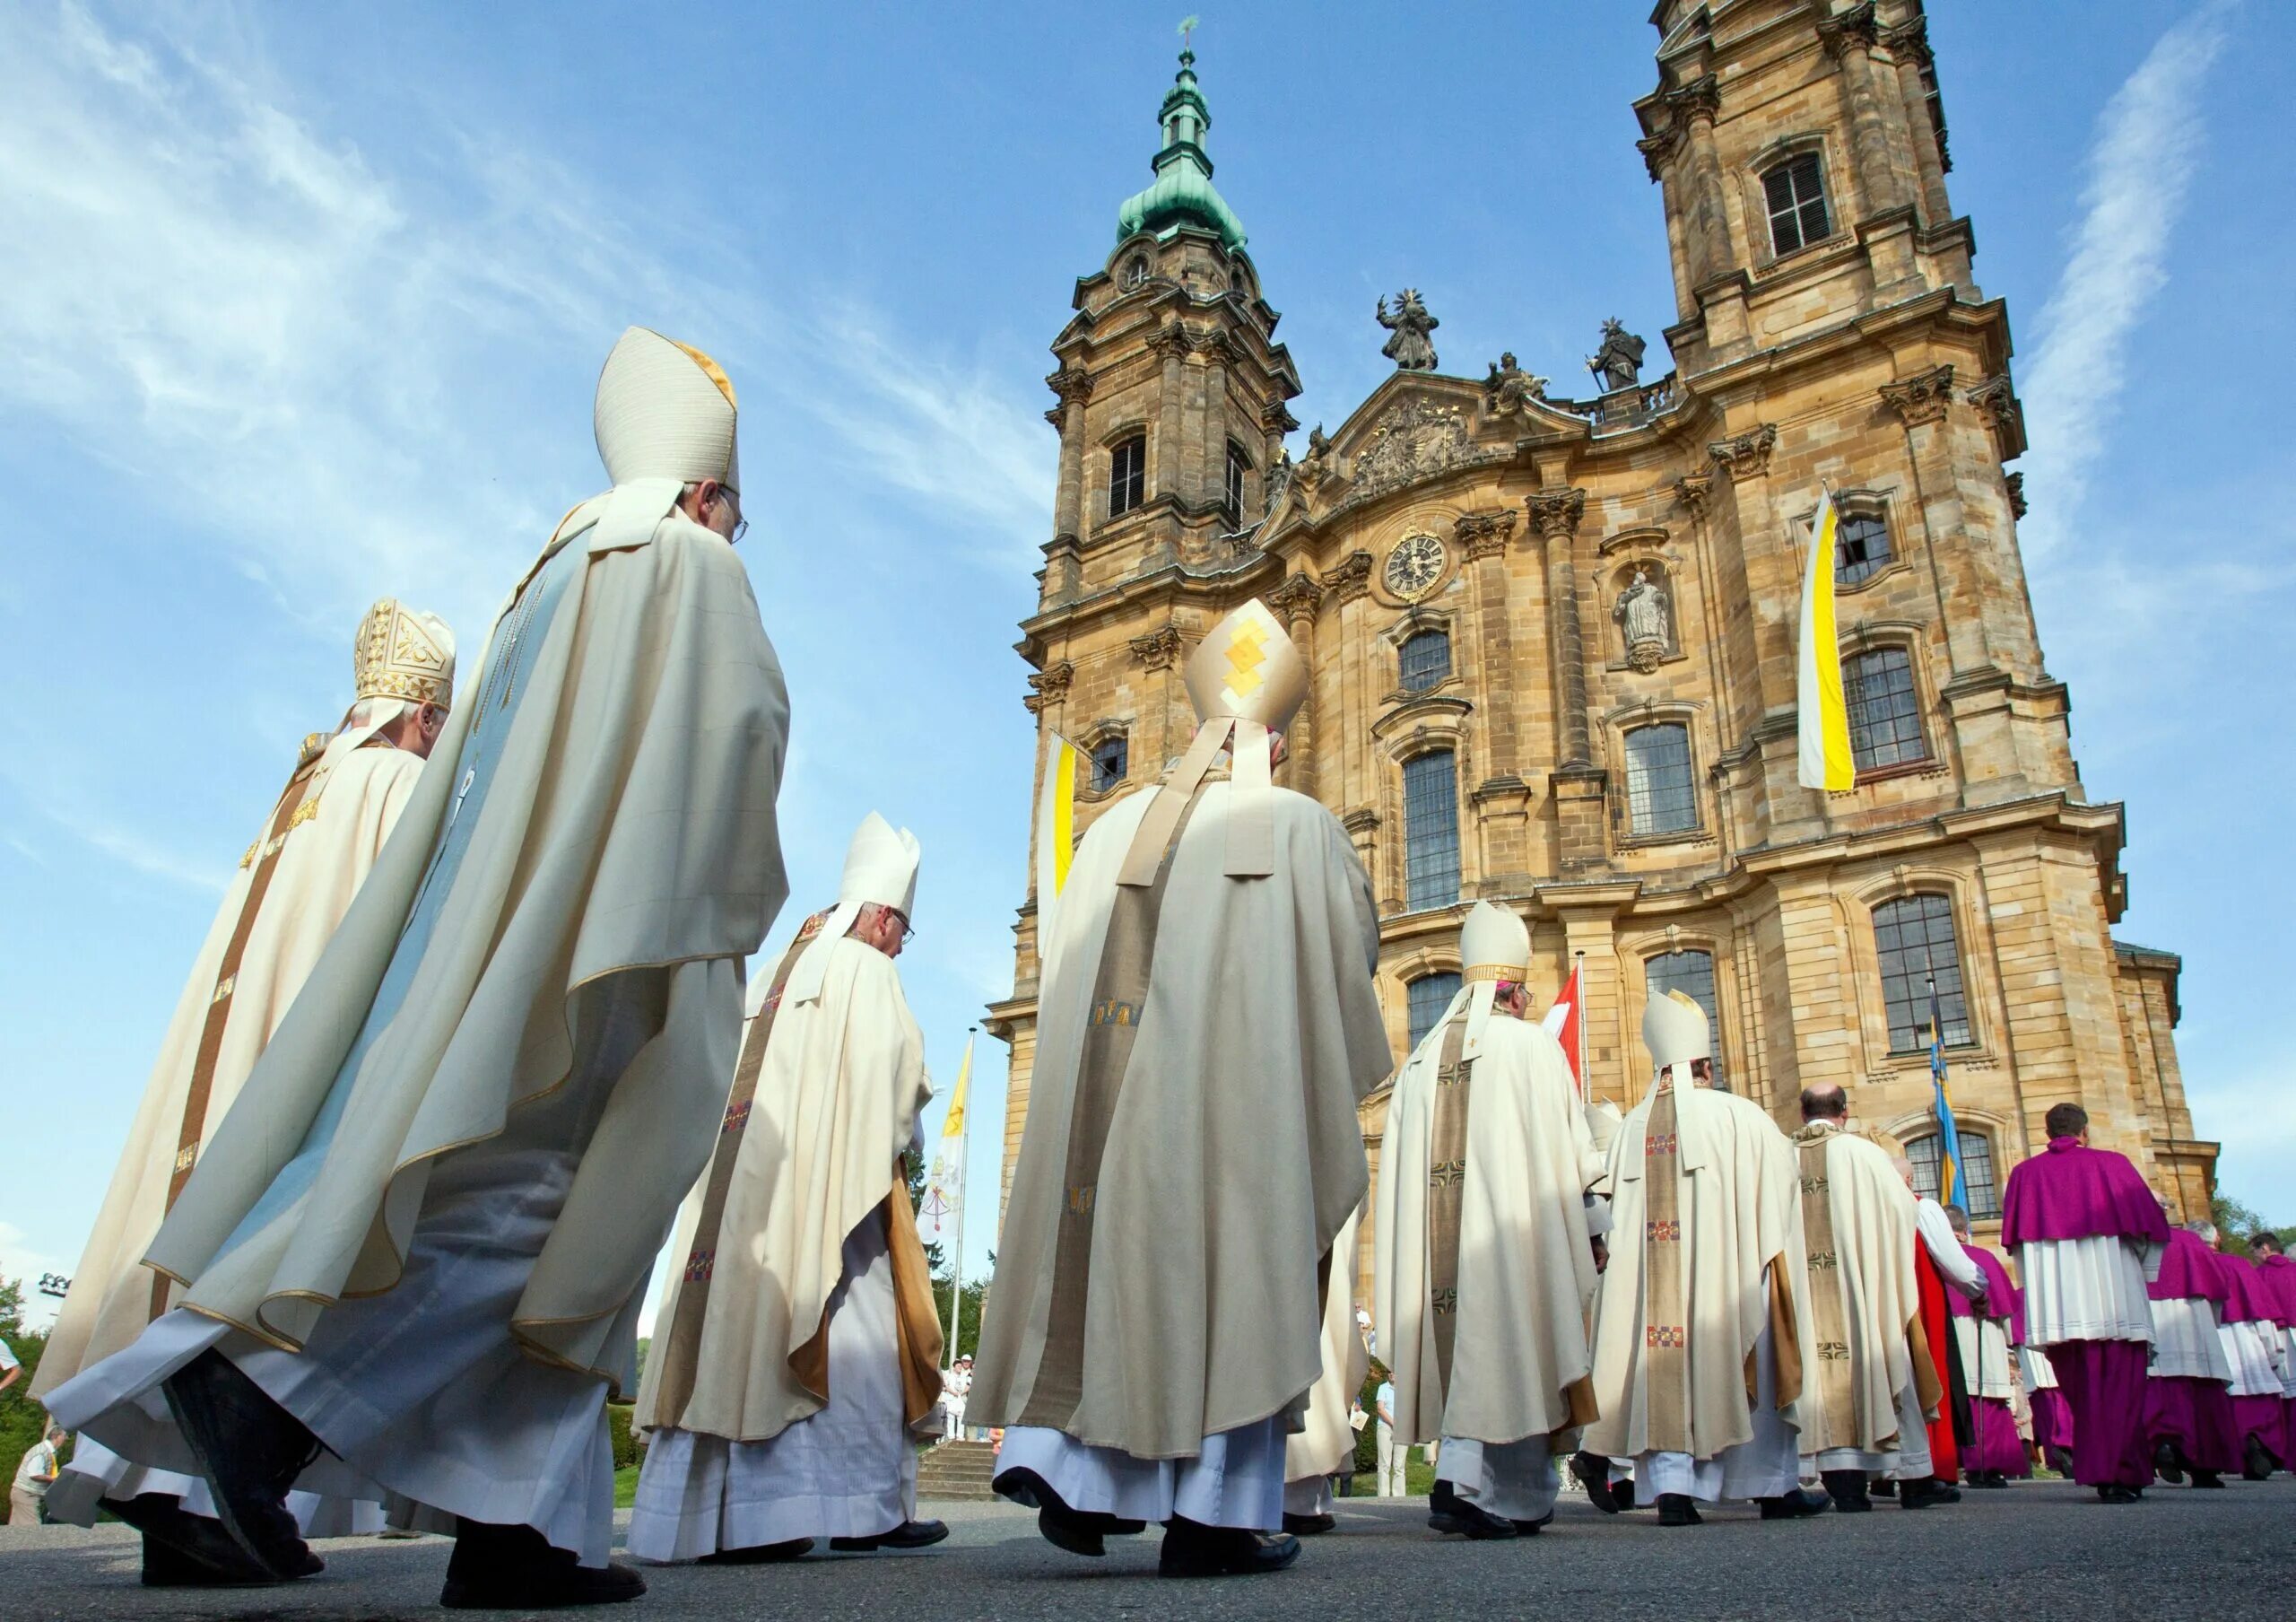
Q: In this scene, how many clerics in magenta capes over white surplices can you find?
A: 6